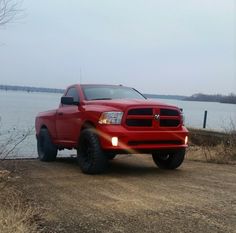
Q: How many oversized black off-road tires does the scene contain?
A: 3